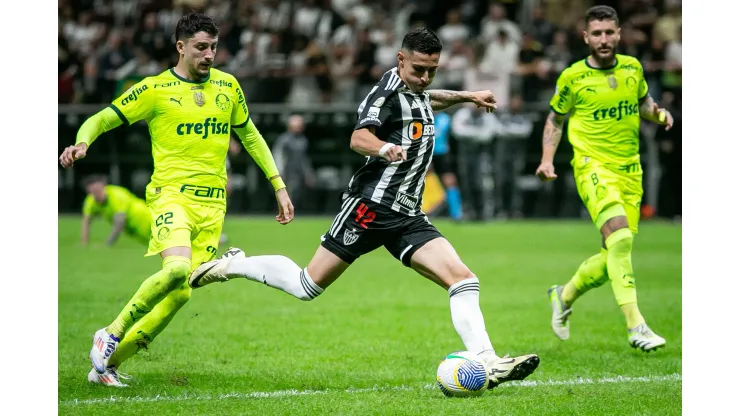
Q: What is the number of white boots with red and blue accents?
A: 2